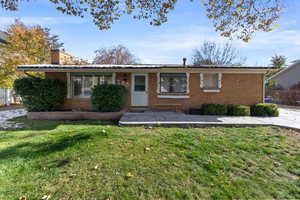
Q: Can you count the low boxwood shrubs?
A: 3